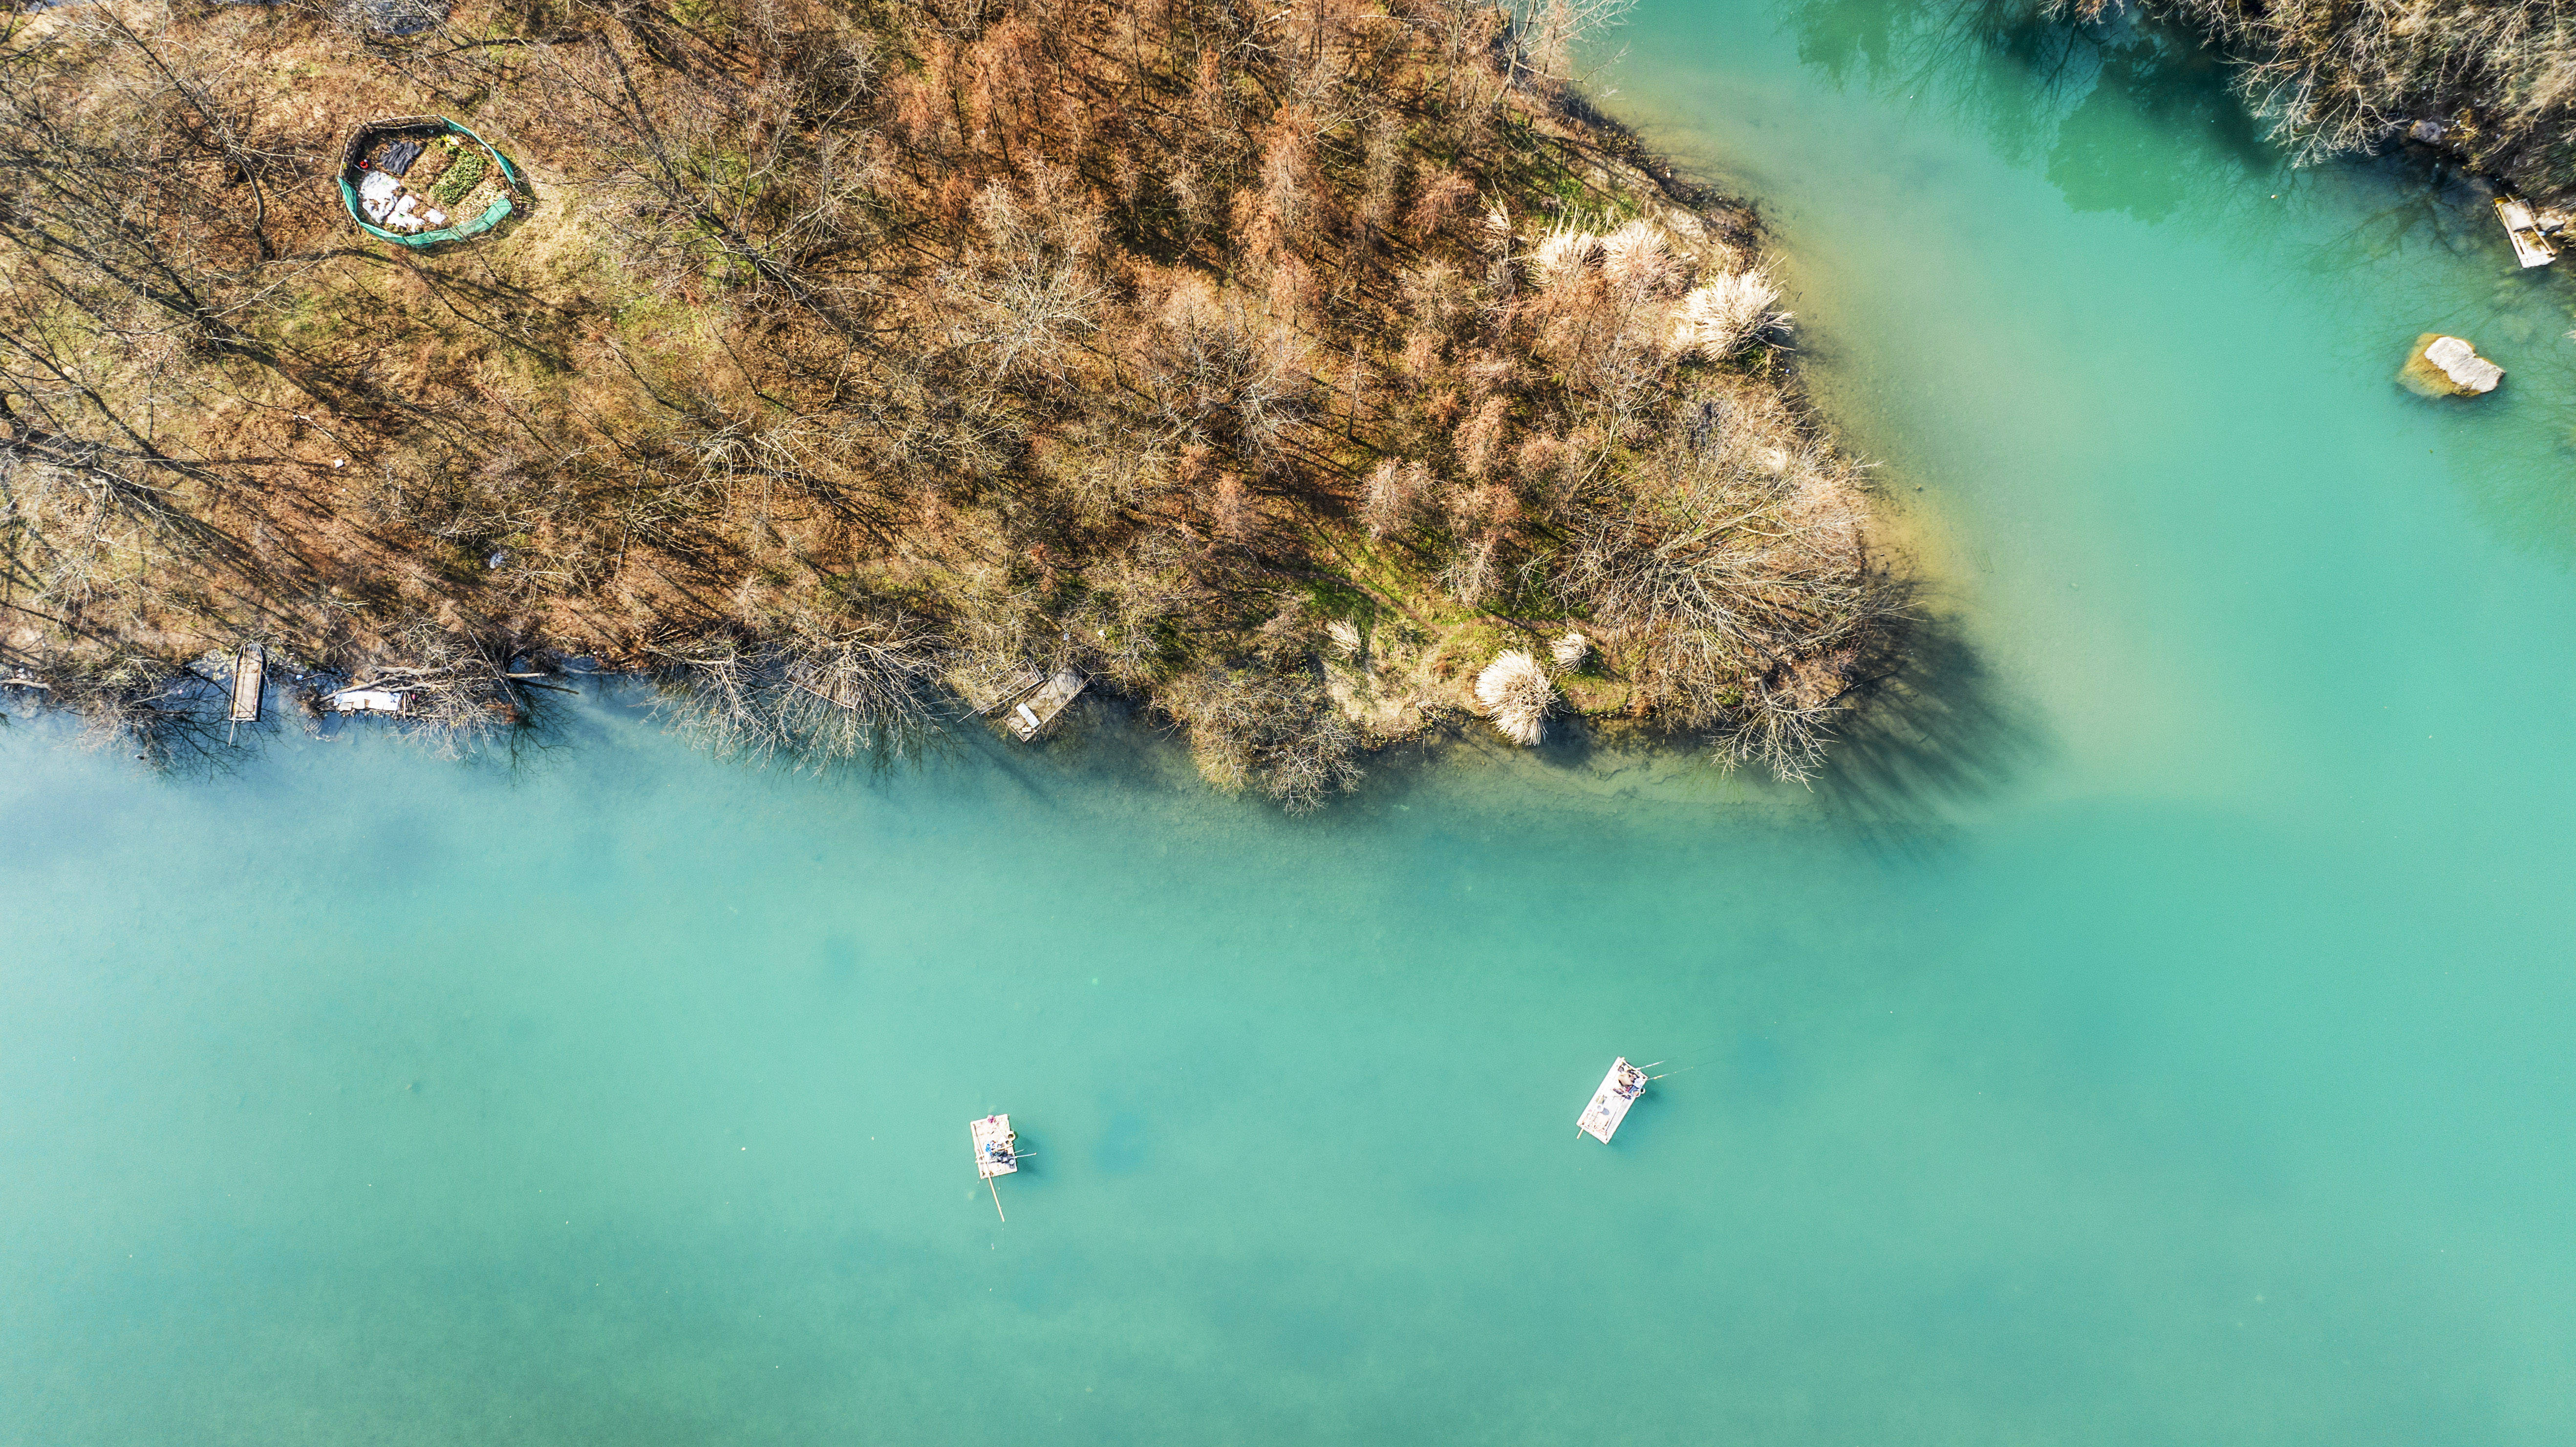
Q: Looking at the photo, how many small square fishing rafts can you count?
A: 2